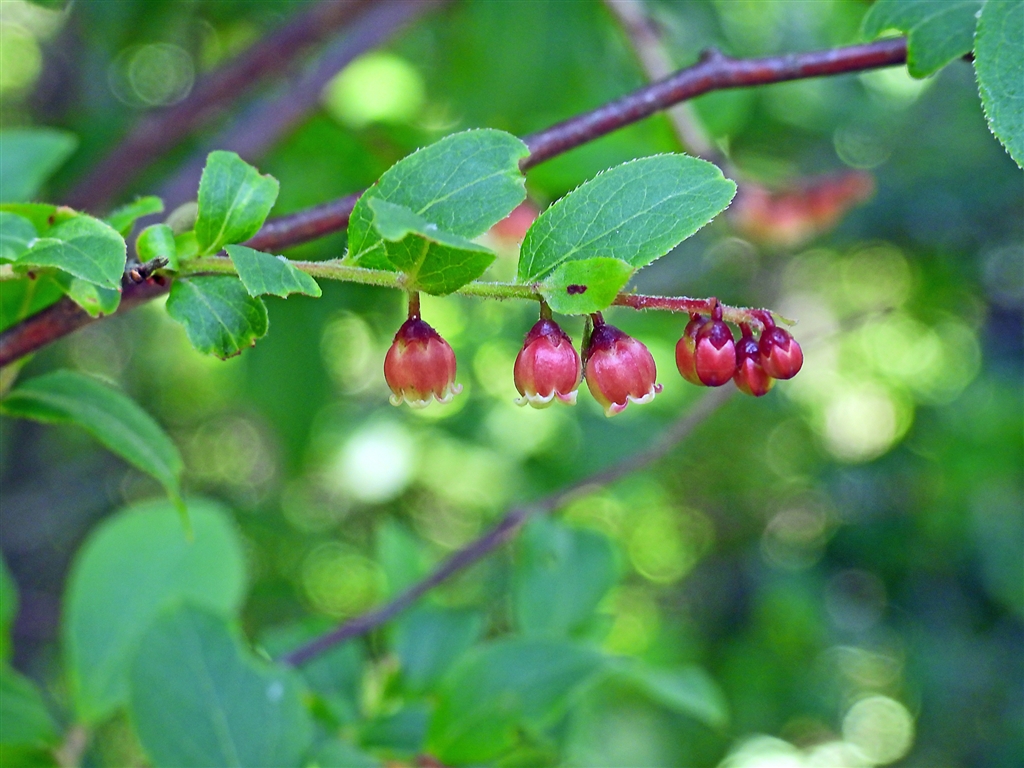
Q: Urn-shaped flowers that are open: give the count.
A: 3